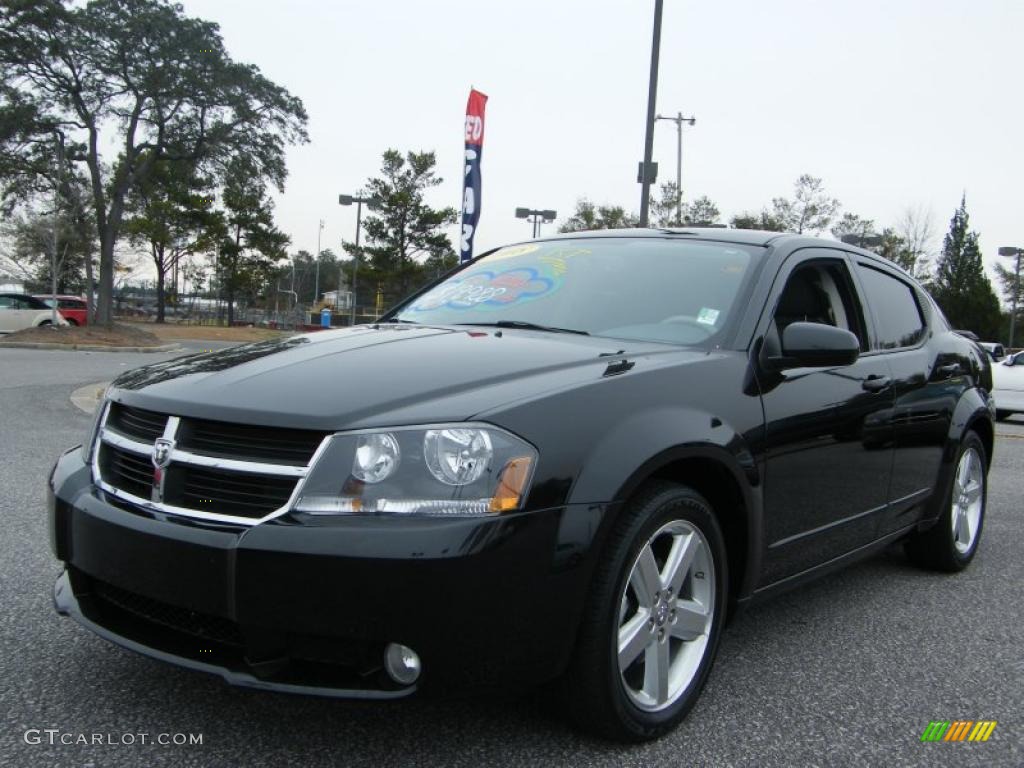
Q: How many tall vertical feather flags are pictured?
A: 1